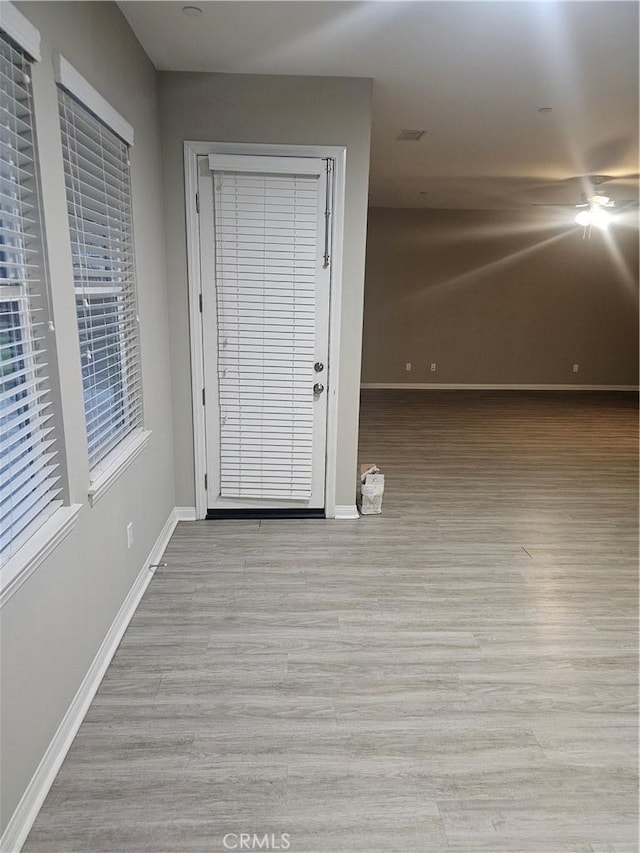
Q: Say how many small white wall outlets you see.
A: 4